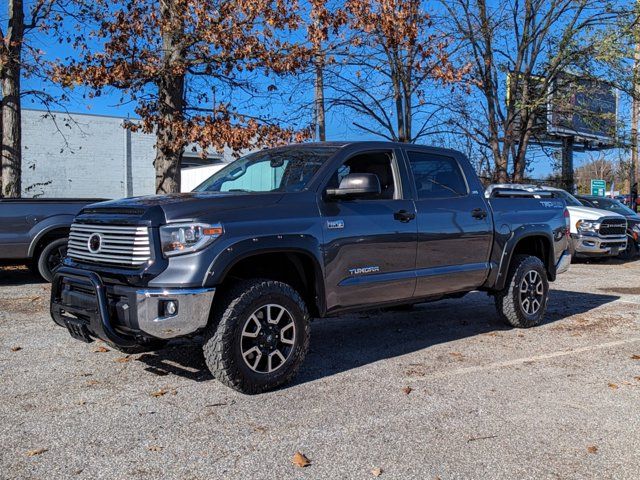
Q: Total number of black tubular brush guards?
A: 1